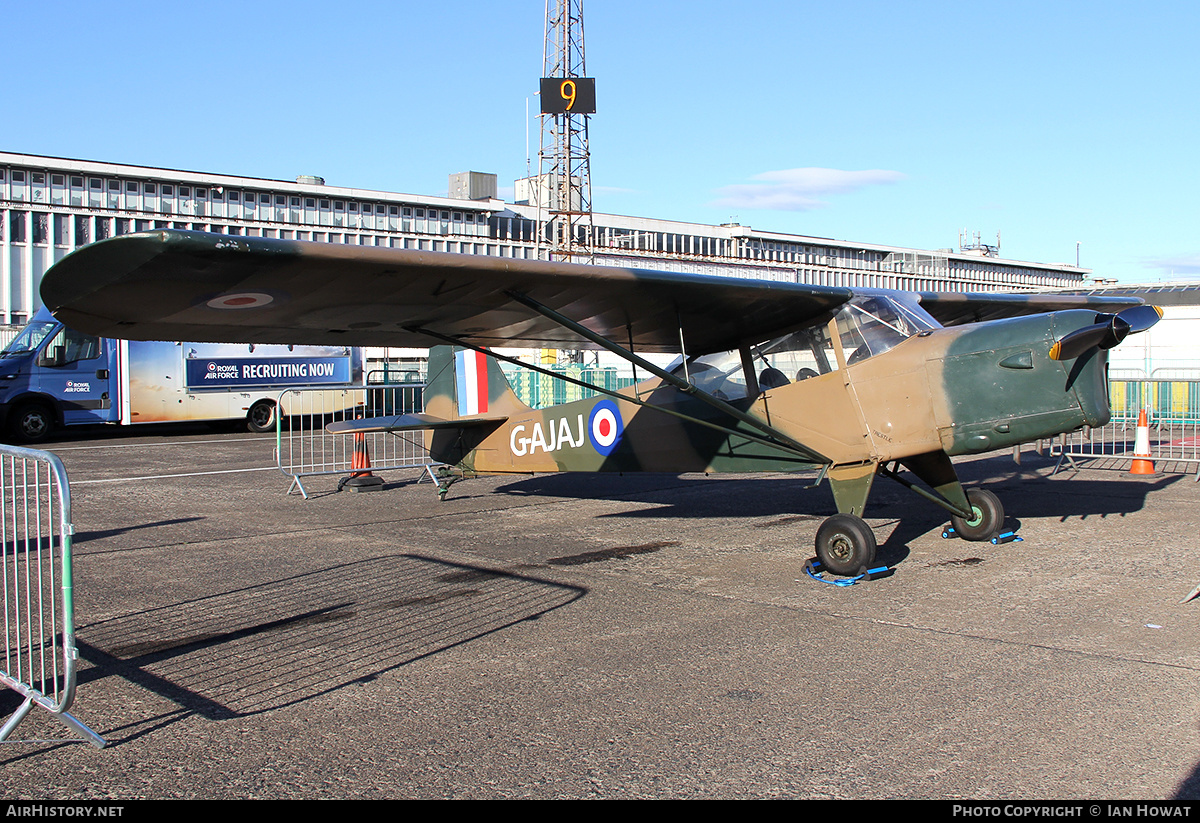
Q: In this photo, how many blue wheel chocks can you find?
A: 4